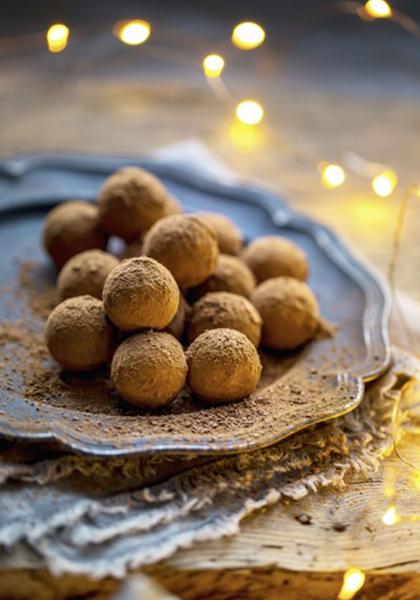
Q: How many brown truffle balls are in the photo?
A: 15